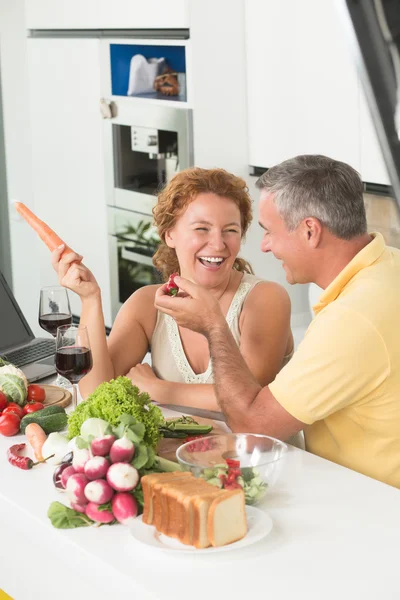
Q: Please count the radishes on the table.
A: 11